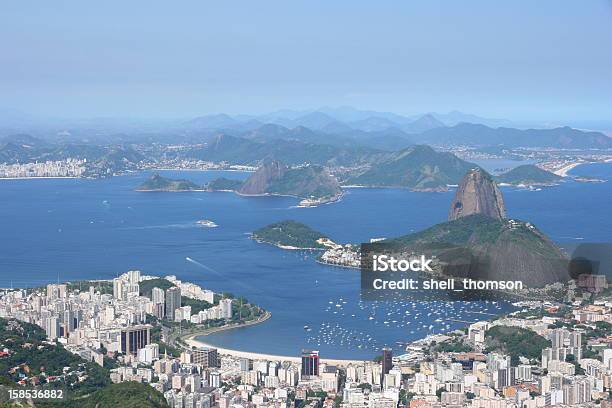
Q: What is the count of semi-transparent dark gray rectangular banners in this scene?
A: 1